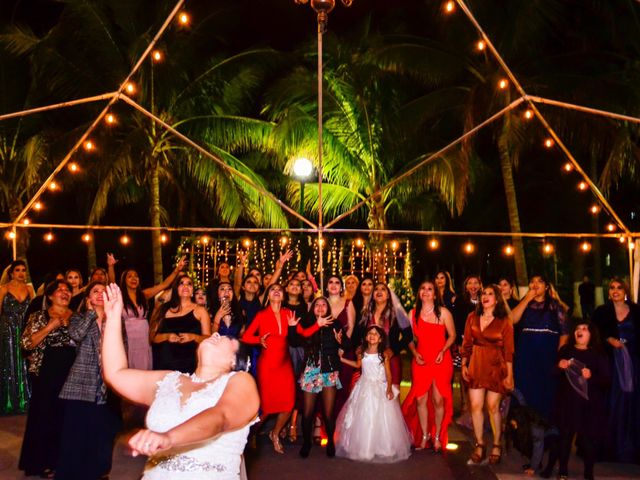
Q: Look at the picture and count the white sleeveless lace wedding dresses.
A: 1